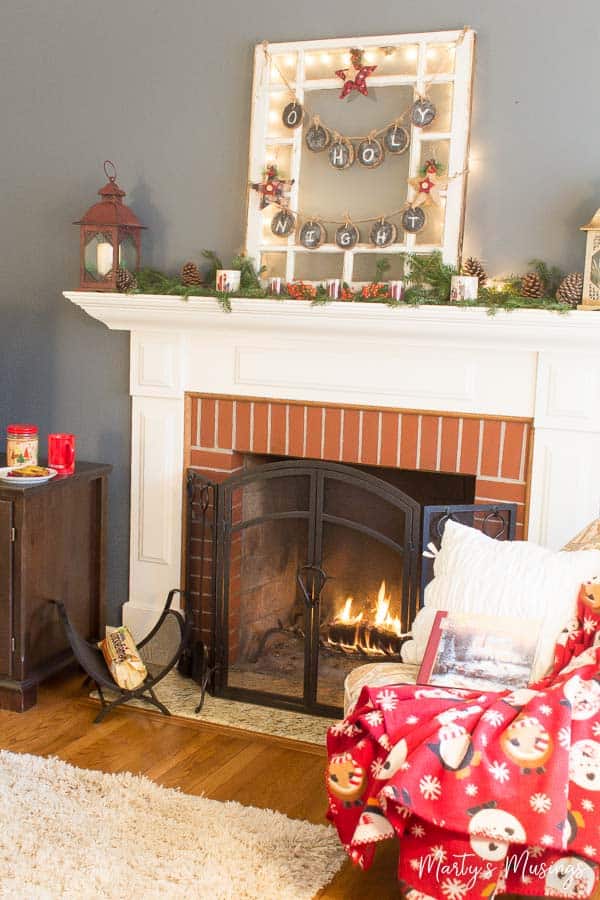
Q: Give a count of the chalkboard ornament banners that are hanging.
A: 2